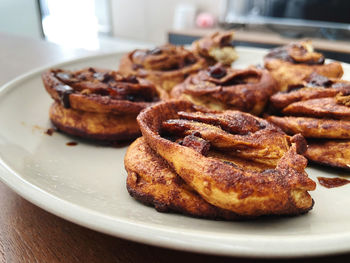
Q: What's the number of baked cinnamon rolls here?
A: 7